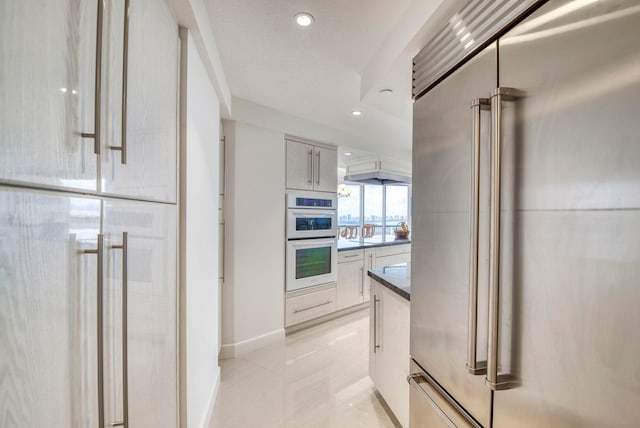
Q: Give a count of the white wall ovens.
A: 2